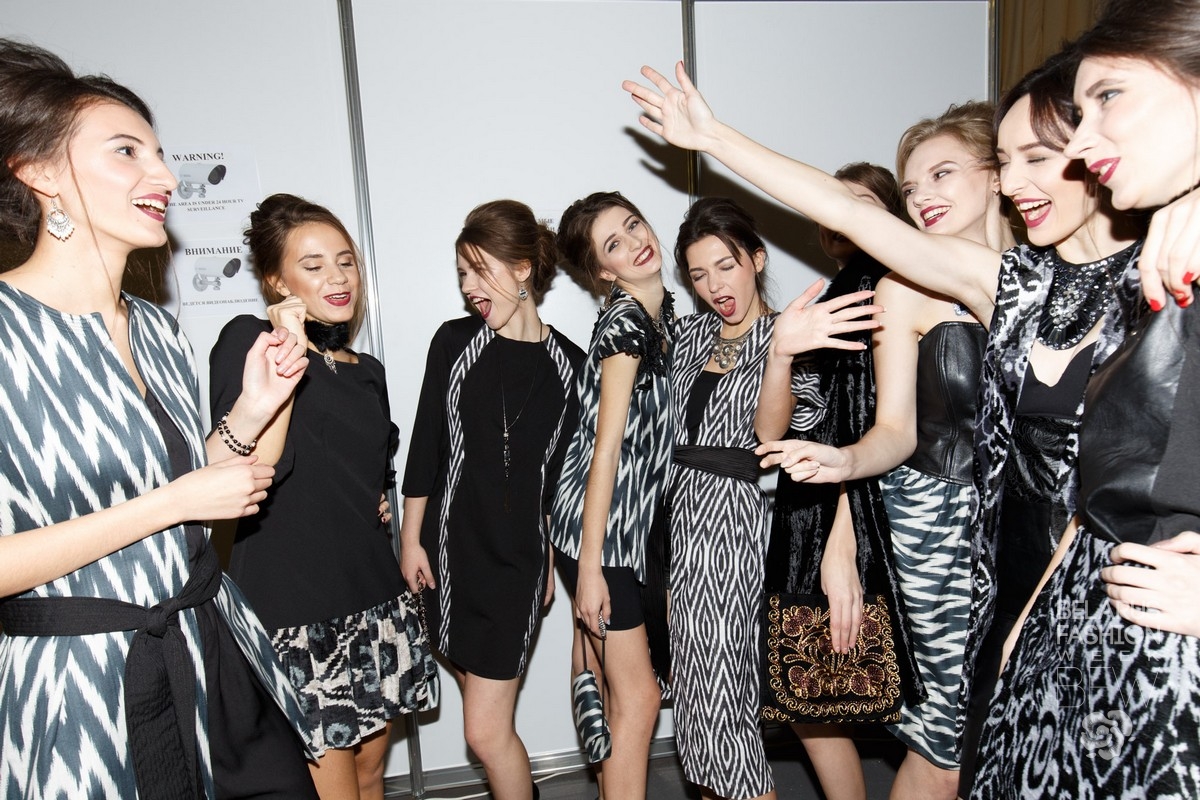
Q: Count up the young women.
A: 9